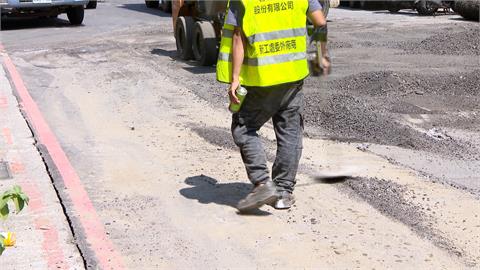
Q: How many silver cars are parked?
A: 1